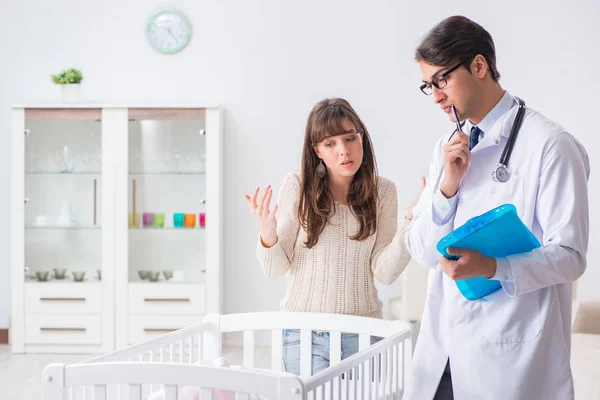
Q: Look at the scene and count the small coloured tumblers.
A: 6